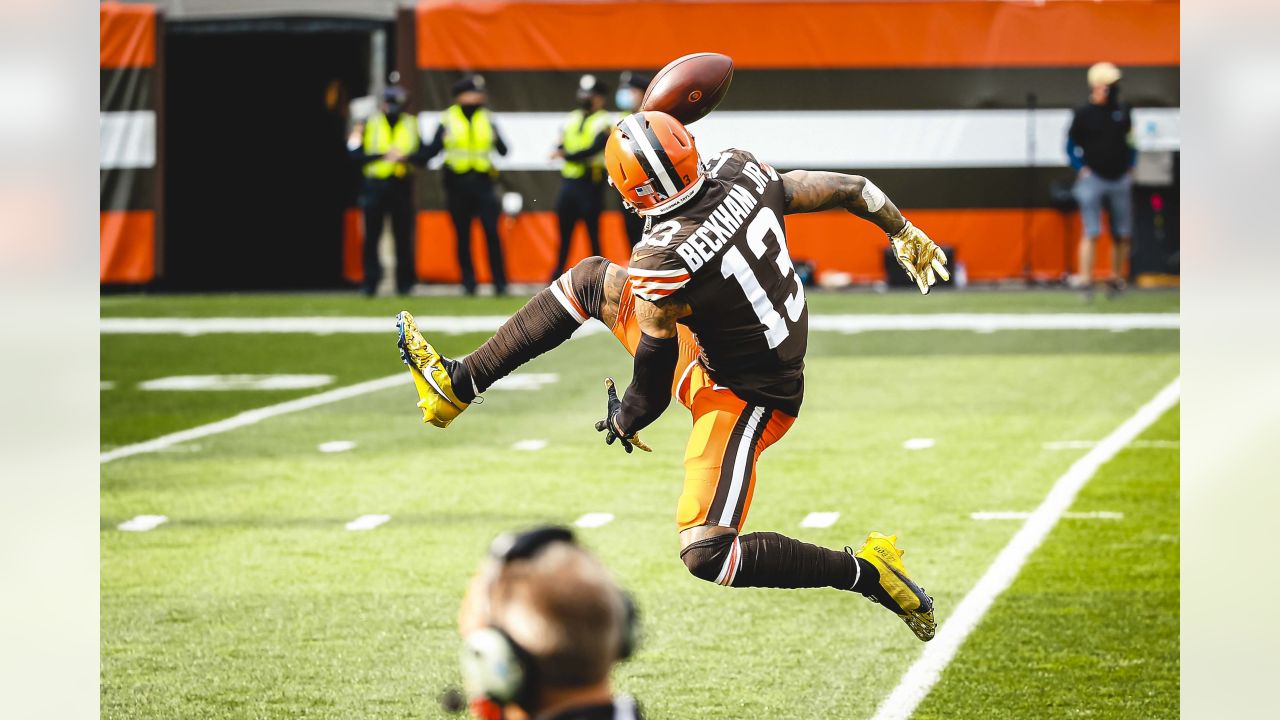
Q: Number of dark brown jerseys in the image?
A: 1